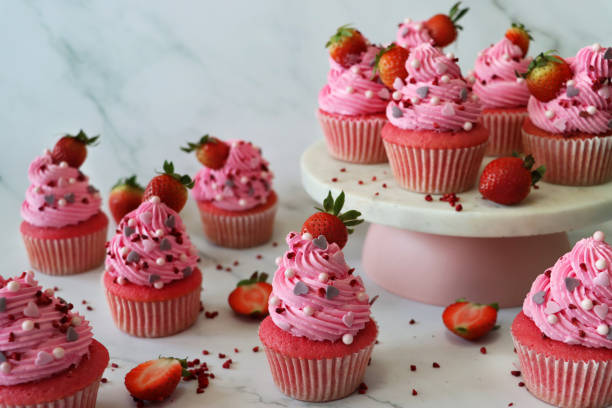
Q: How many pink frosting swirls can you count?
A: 11